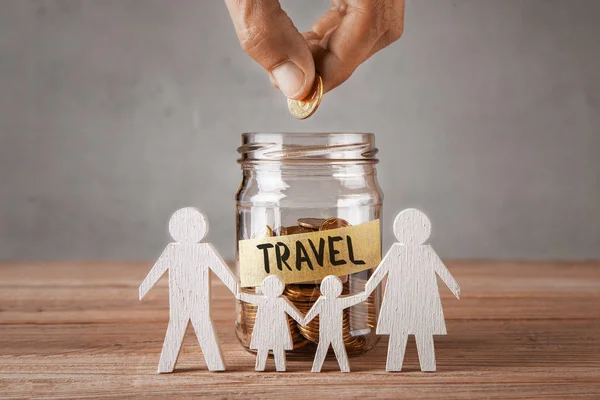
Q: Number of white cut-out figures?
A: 4